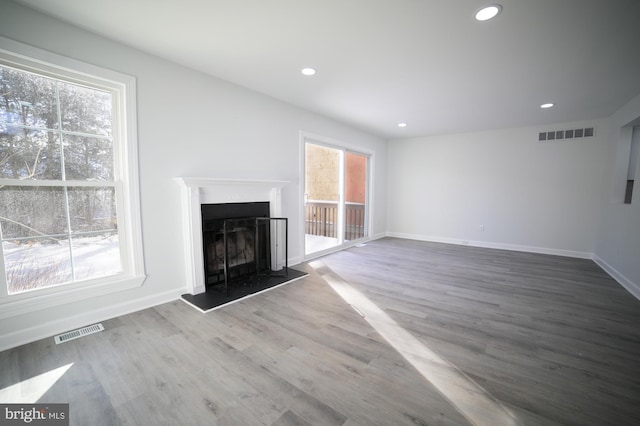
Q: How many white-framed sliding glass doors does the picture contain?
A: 1